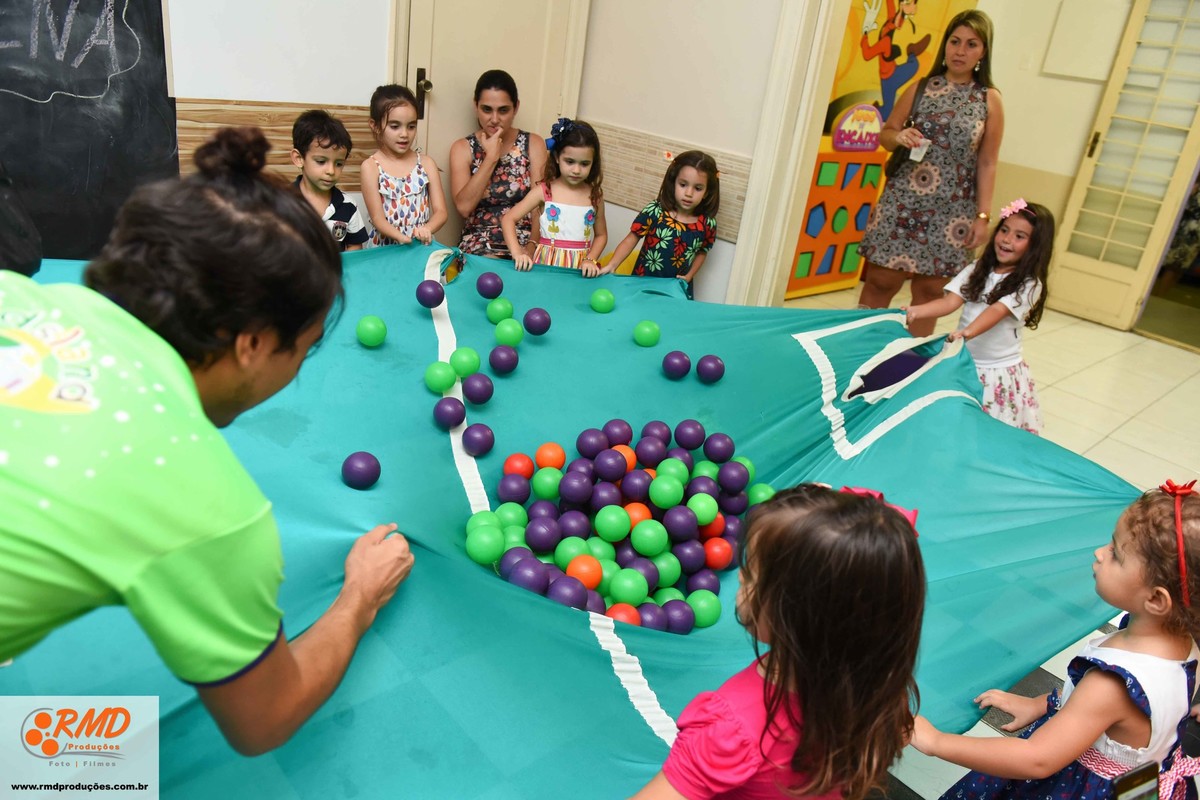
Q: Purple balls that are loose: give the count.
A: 10